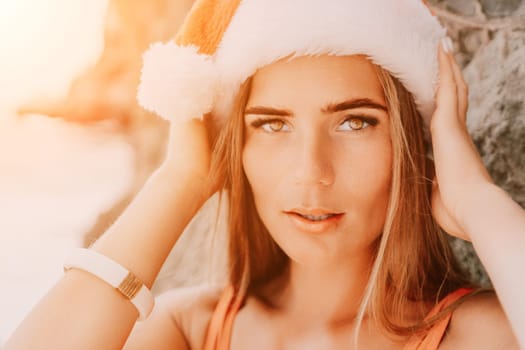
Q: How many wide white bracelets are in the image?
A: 1